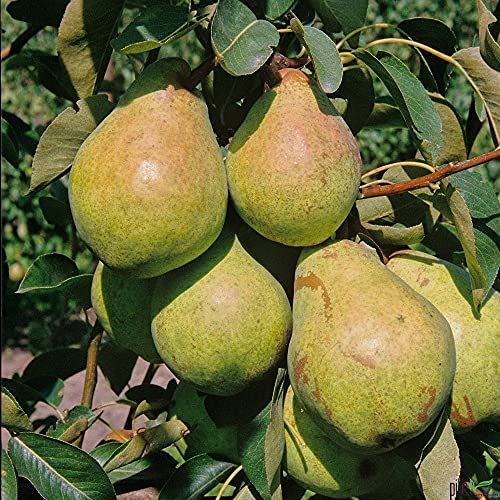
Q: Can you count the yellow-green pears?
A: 7